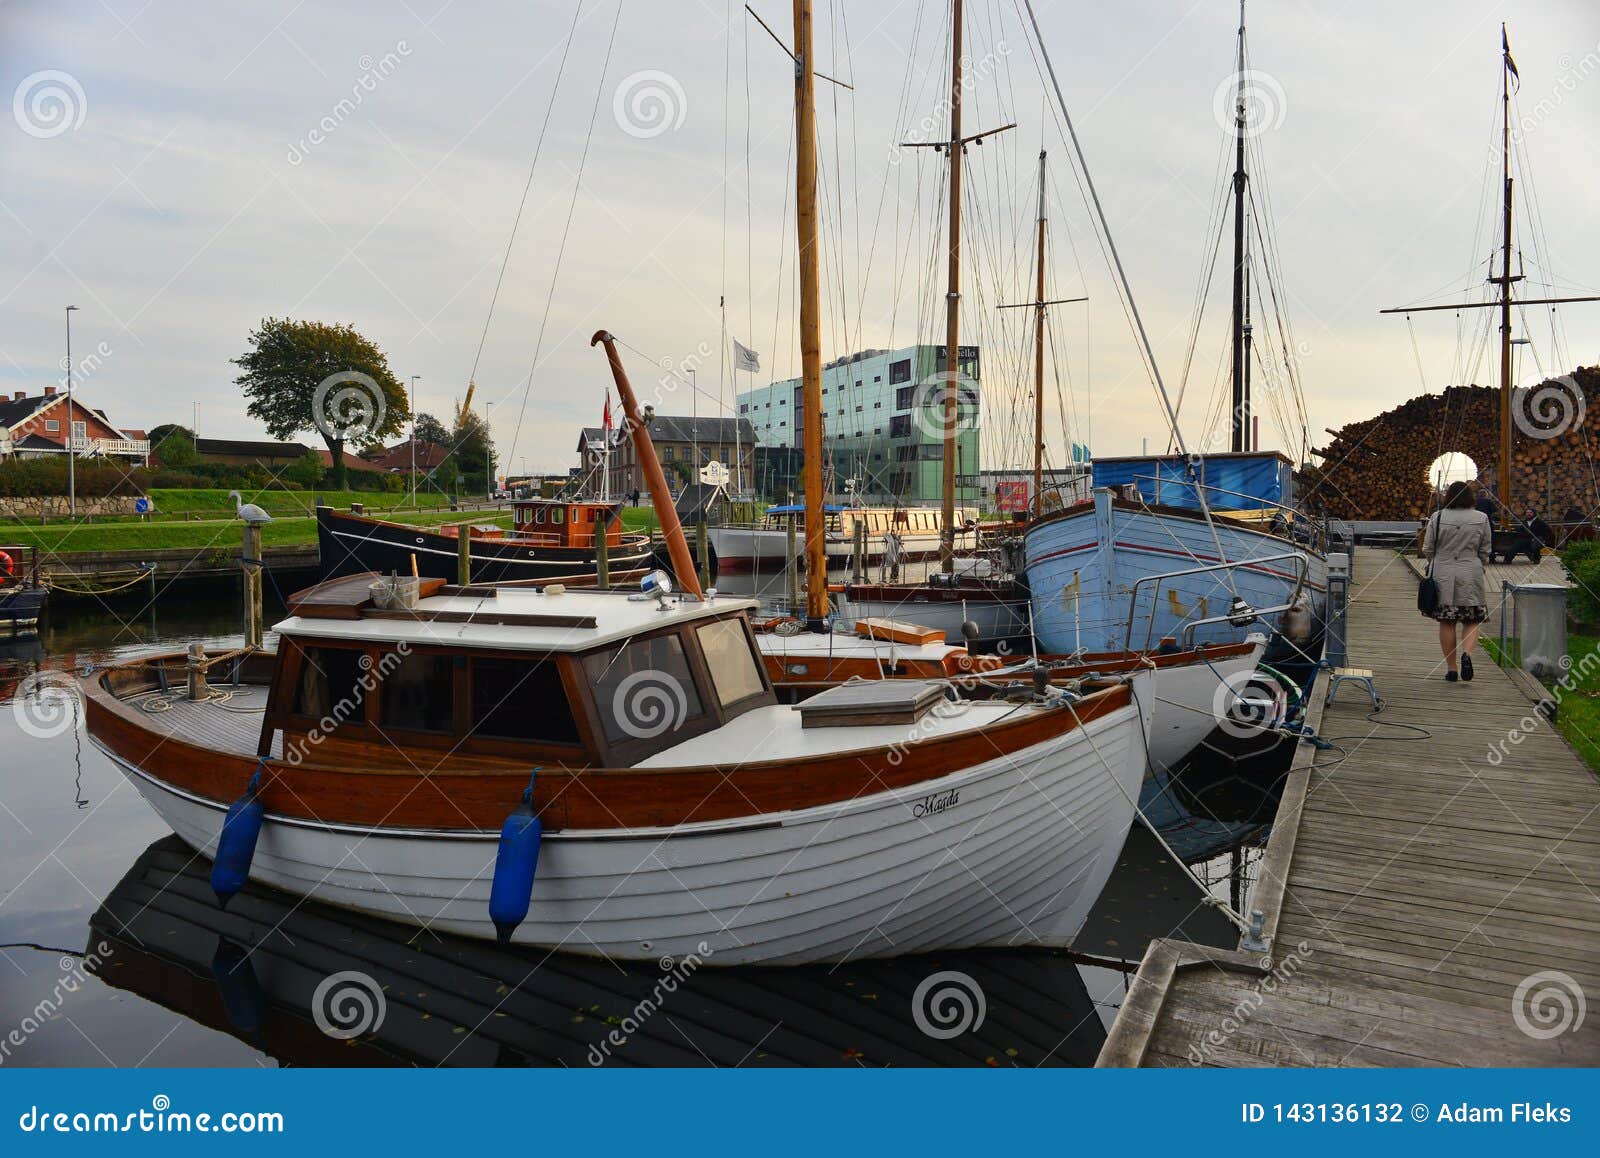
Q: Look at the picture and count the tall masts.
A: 5